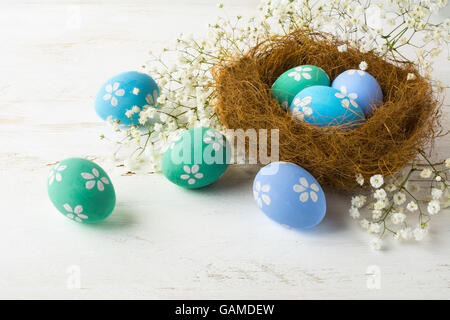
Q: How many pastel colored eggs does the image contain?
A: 7